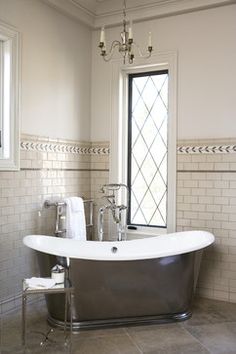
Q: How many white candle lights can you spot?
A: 5